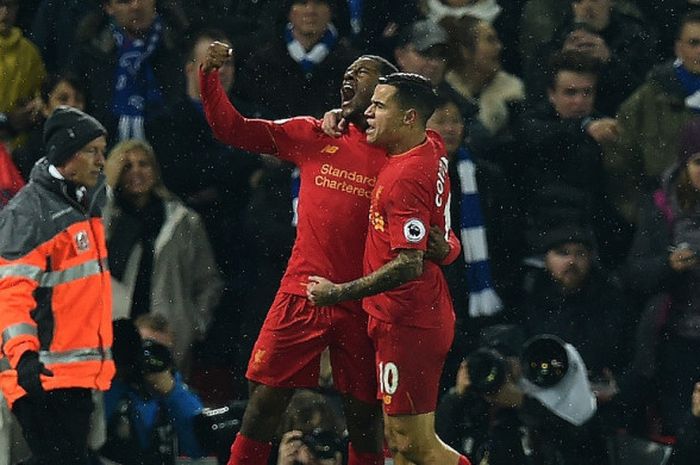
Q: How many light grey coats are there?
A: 1